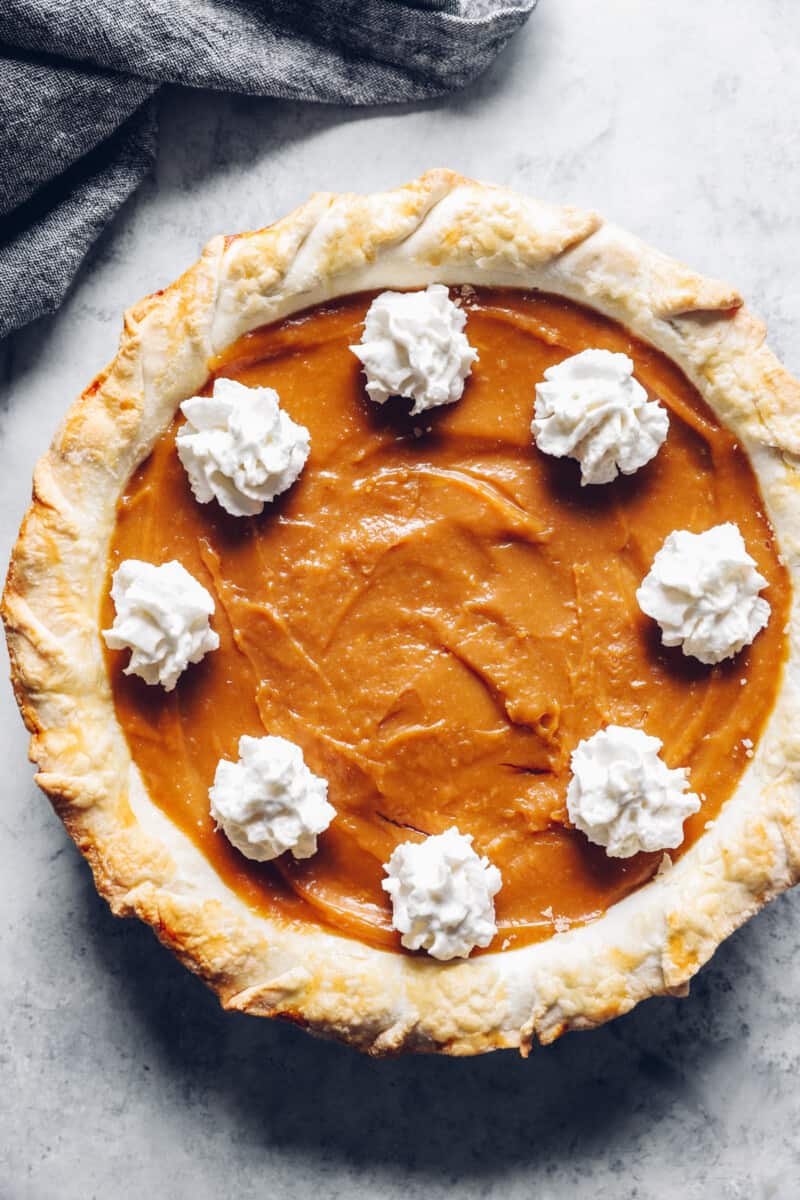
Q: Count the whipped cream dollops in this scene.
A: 8